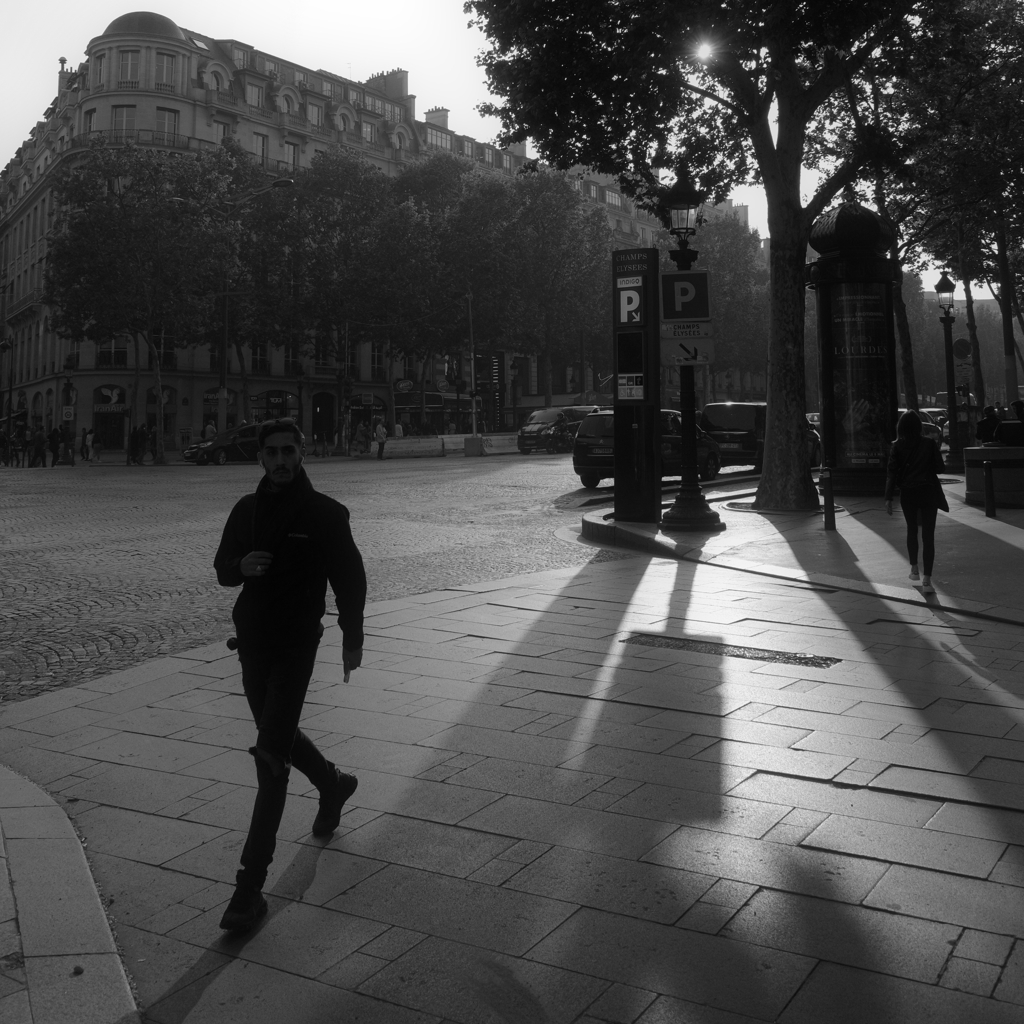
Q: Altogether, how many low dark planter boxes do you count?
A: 1